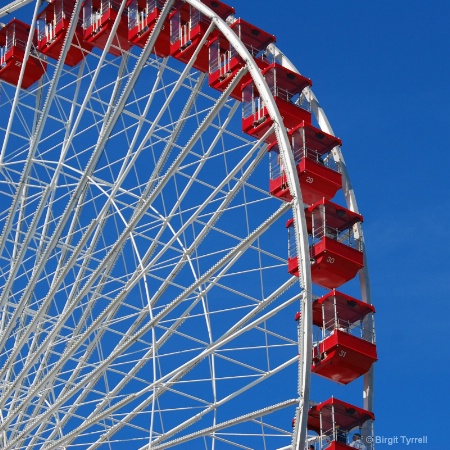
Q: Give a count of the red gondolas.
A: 11